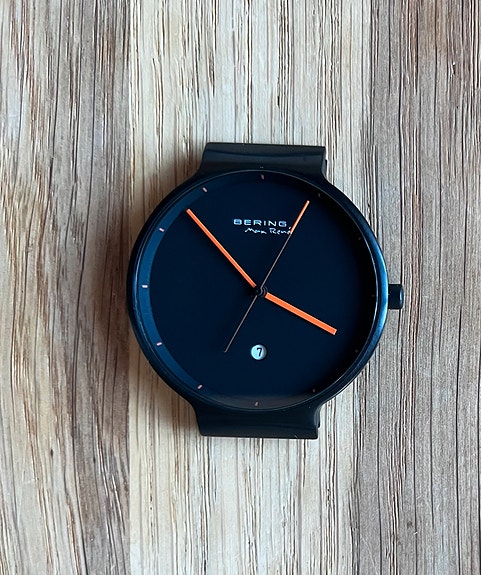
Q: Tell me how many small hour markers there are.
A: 12